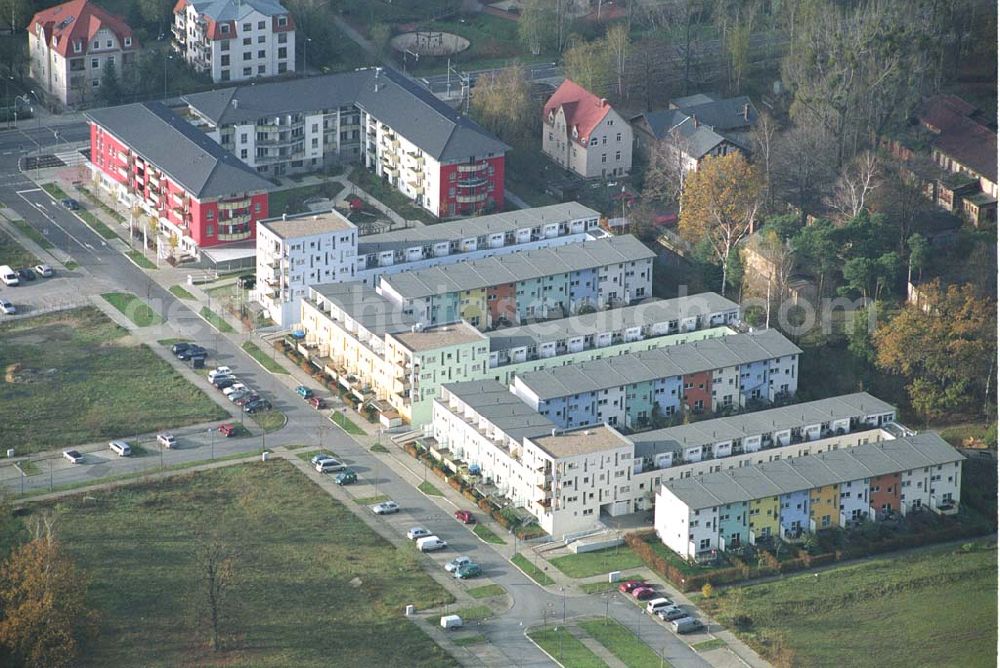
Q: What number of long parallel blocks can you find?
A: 6